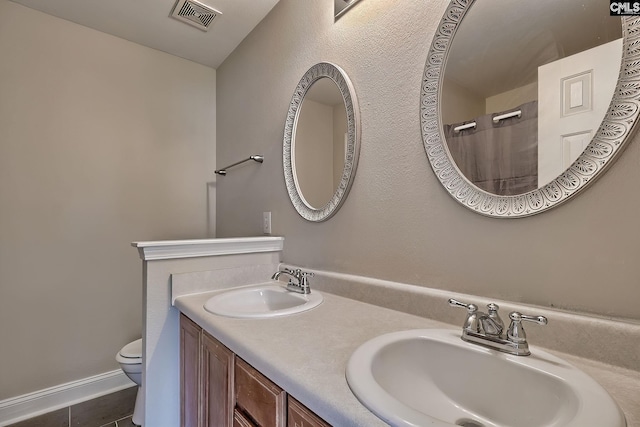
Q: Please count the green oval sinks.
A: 0